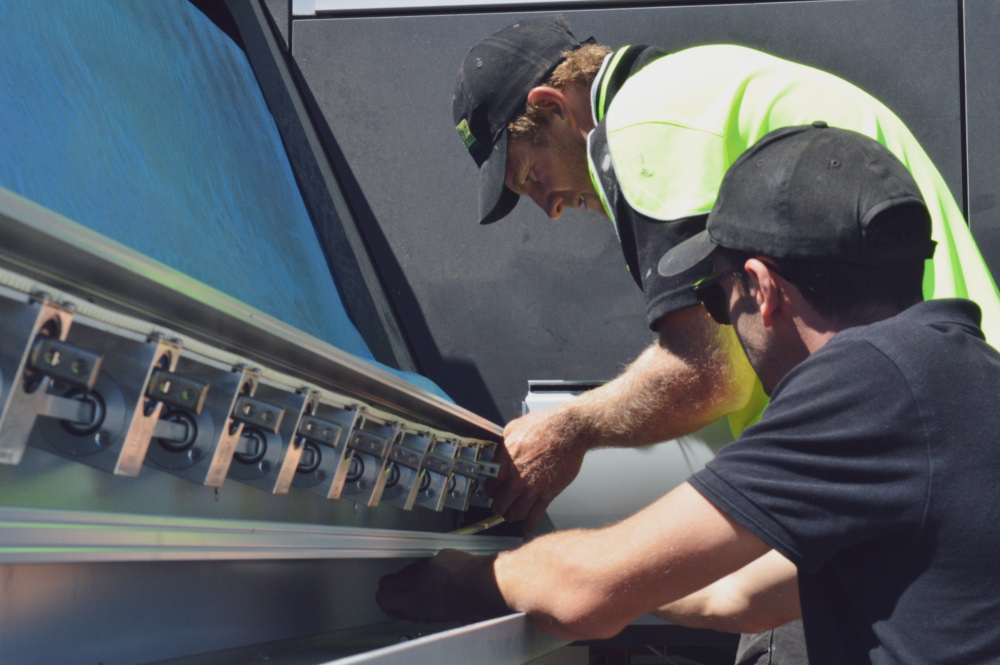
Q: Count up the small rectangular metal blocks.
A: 9